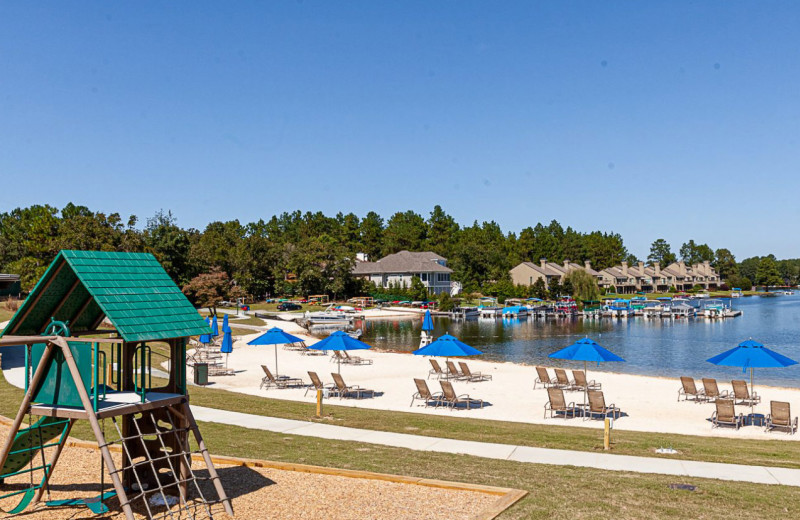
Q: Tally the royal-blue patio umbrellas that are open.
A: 5